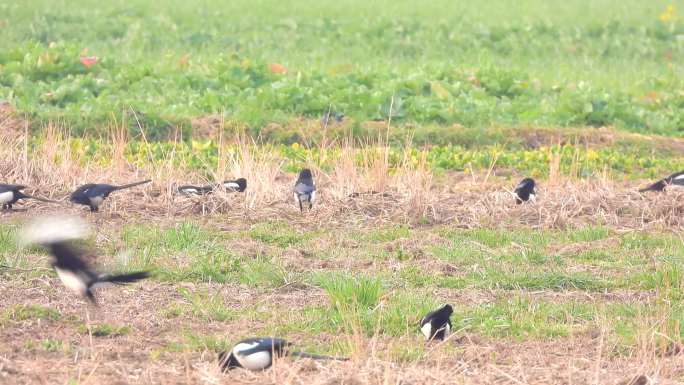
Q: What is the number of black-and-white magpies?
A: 10